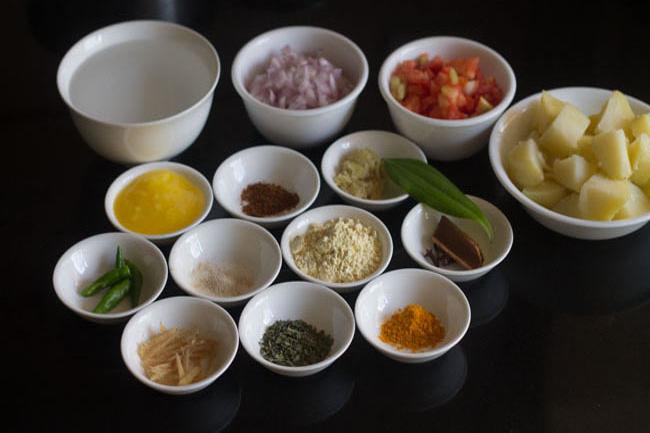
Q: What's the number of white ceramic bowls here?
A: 14